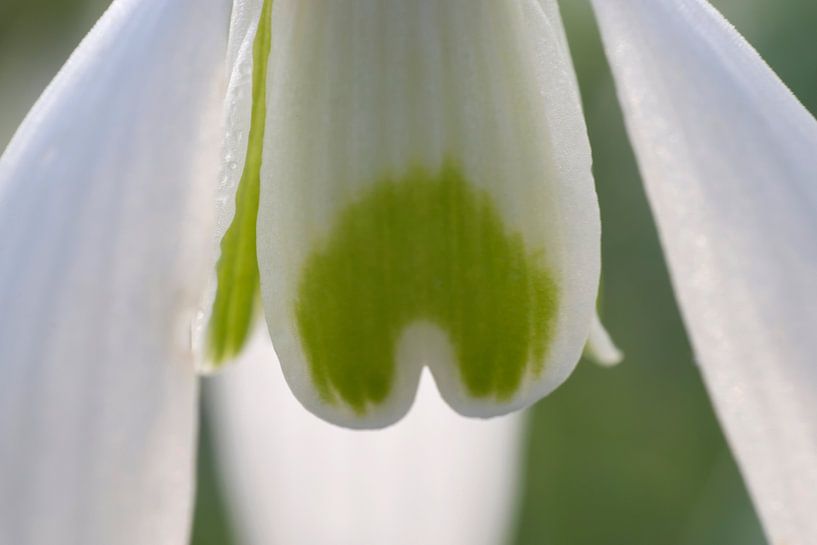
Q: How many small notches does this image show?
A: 1